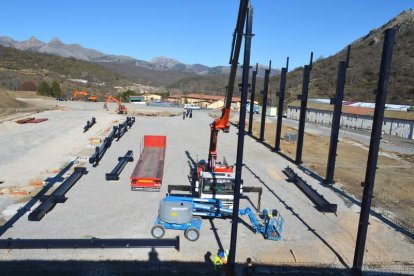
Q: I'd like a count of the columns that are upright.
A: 7